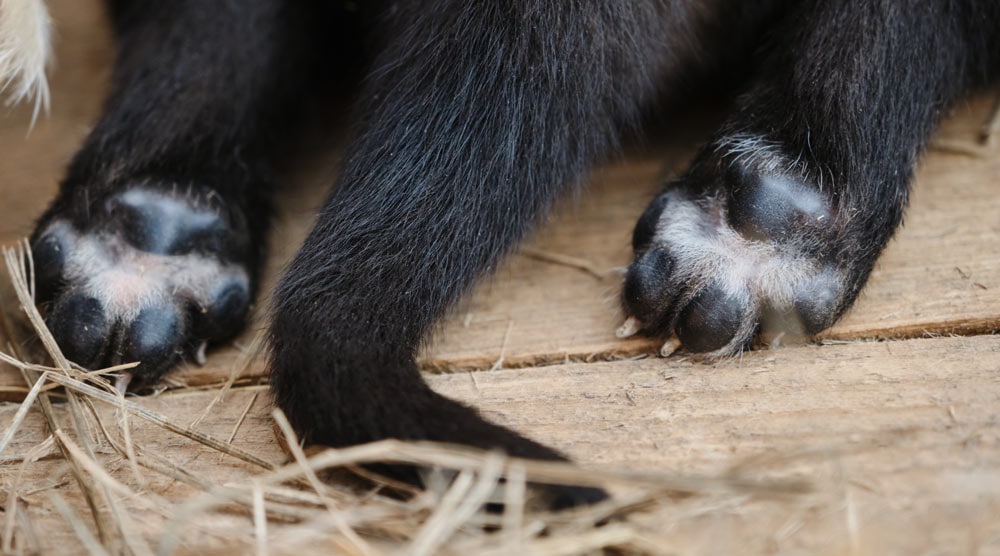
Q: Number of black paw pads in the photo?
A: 10